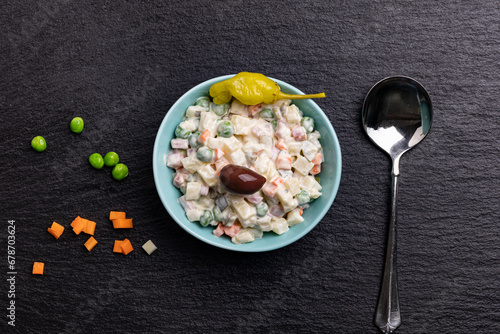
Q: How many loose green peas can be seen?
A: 5